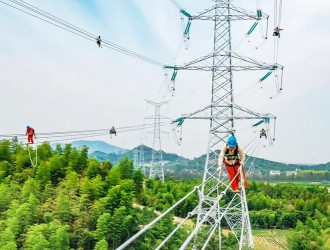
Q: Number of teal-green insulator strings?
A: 11